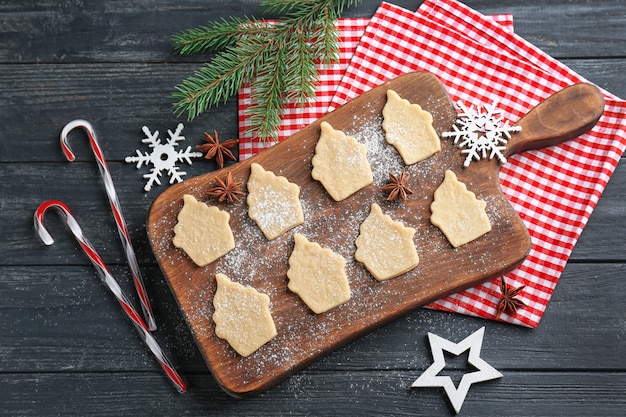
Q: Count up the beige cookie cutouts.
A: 8